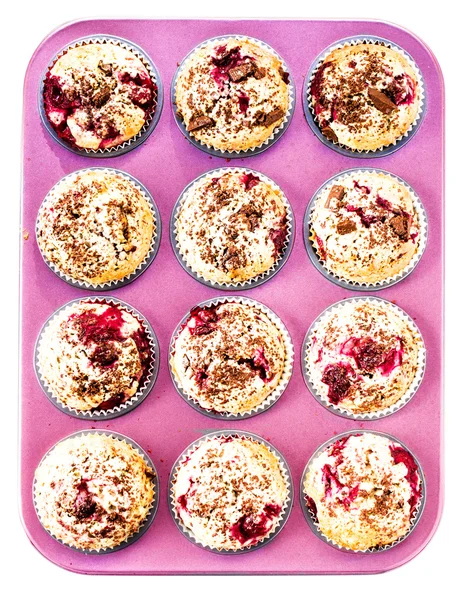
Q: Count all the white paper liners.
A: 12